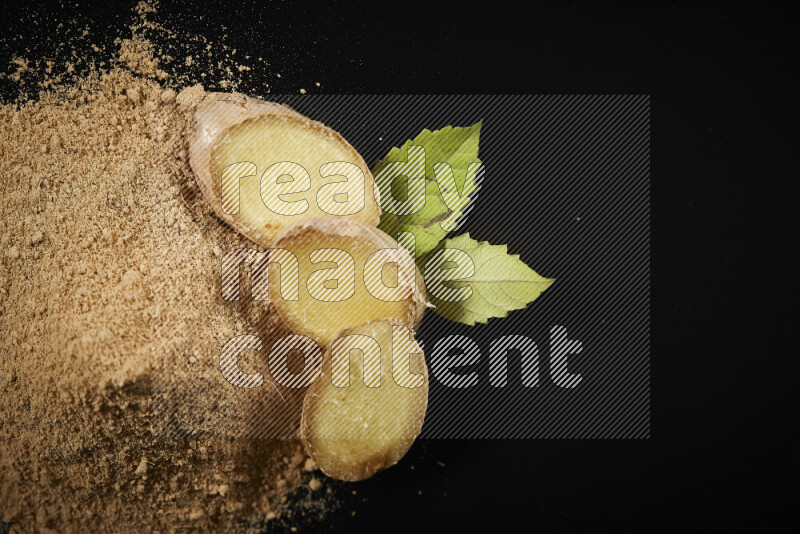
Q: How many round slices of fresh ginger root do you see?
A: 3